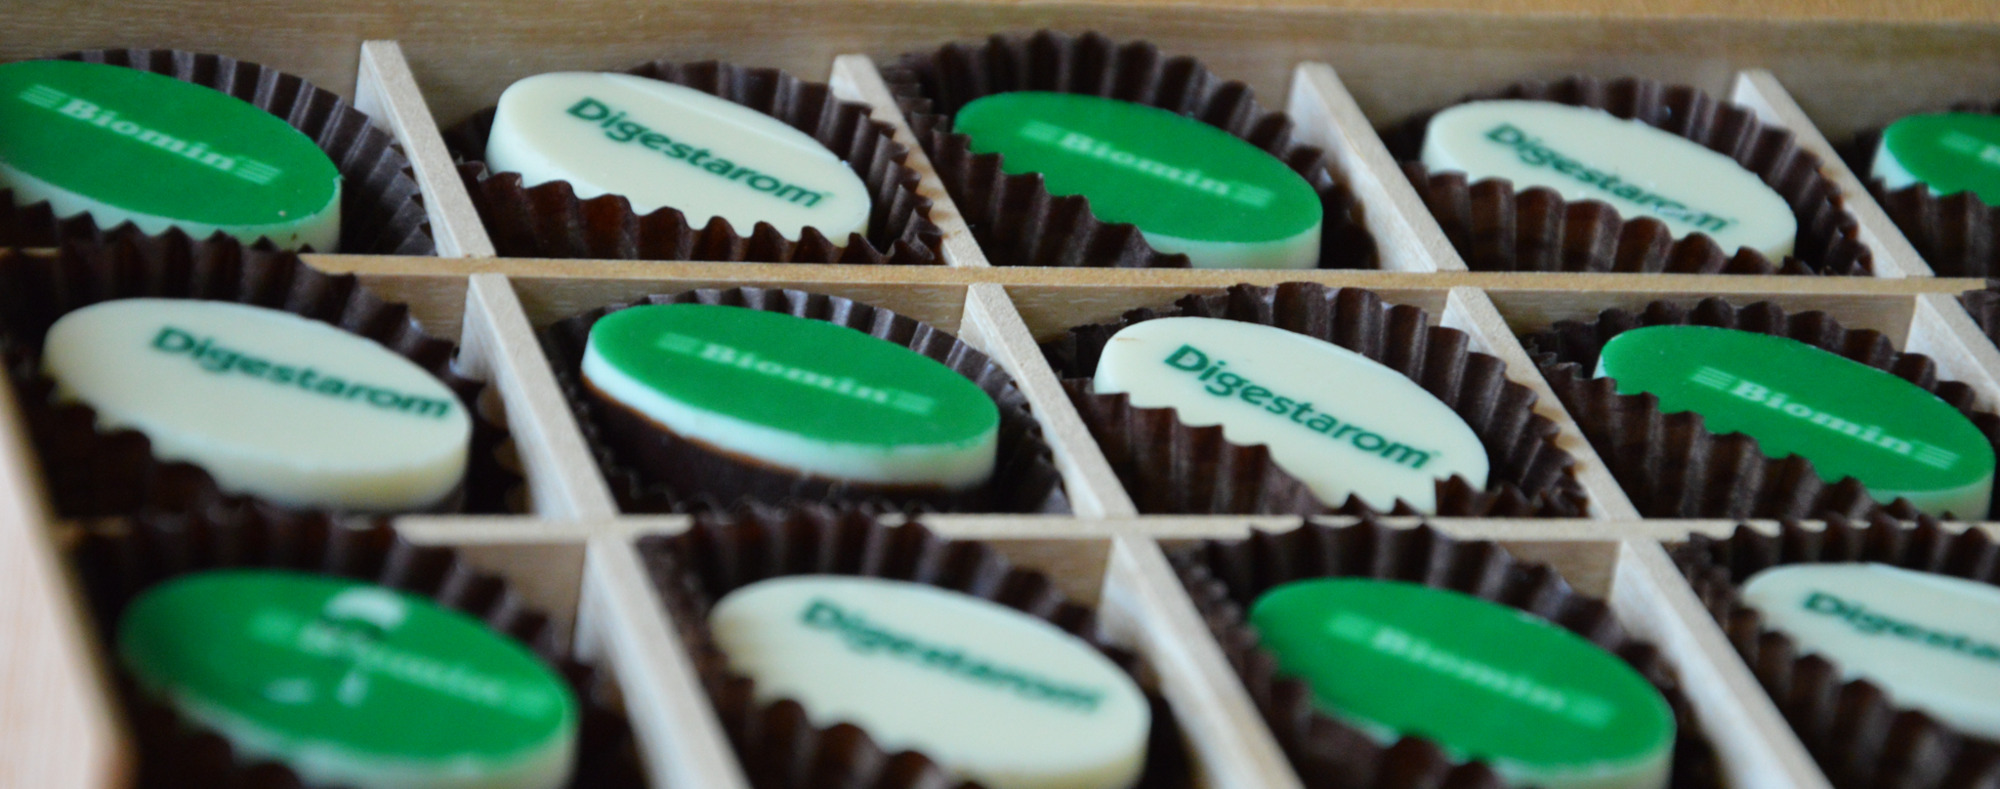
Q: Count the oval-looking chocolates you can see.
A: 13